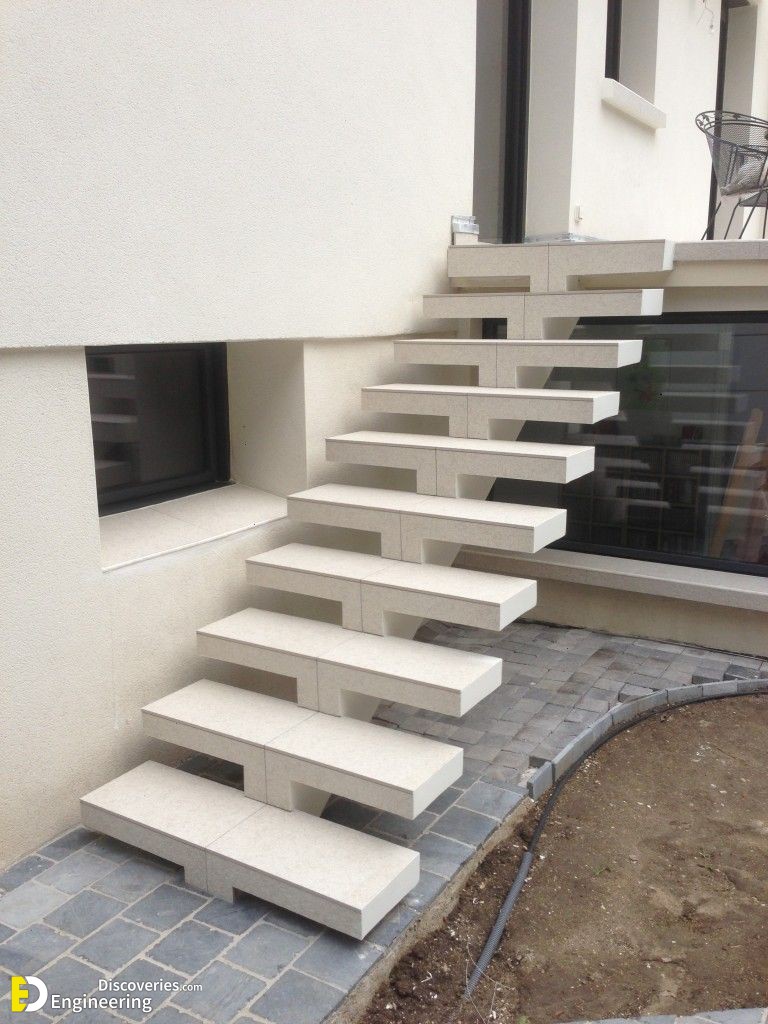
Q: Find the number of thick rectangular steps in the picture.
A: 10